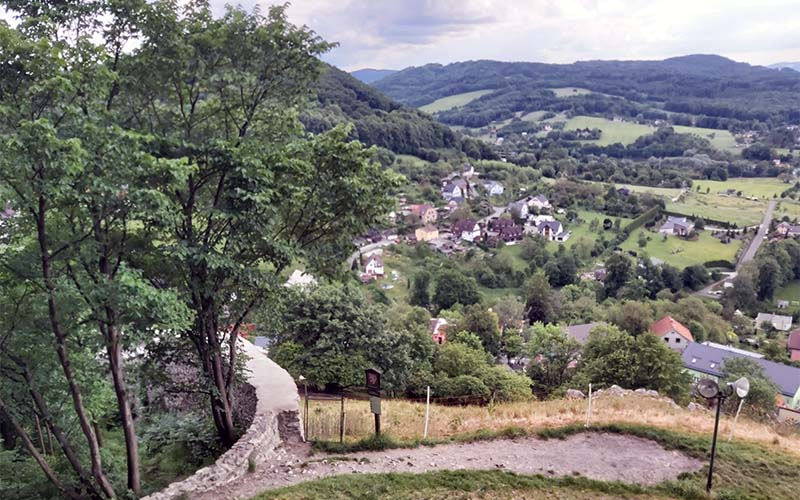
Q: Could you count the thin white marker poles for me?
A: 3